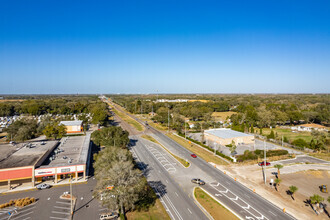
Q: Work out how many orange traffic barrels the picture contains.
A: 6